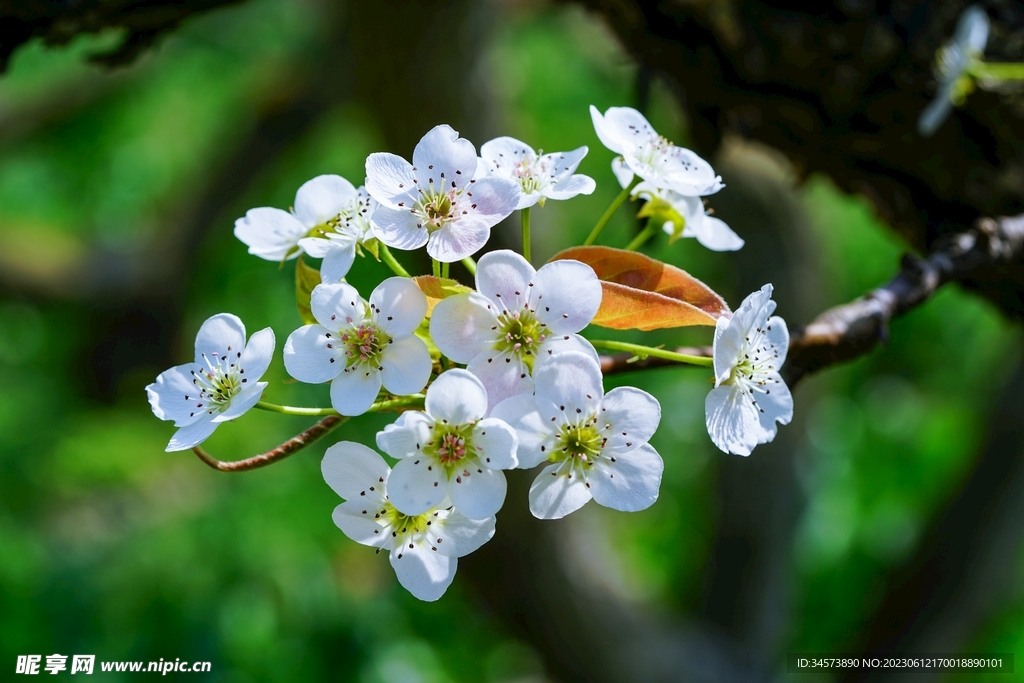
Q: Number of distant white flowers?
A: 1